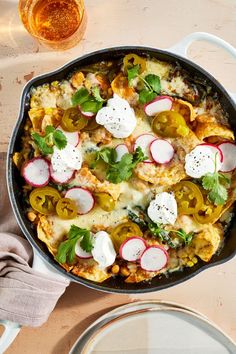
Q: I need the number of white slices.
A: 14